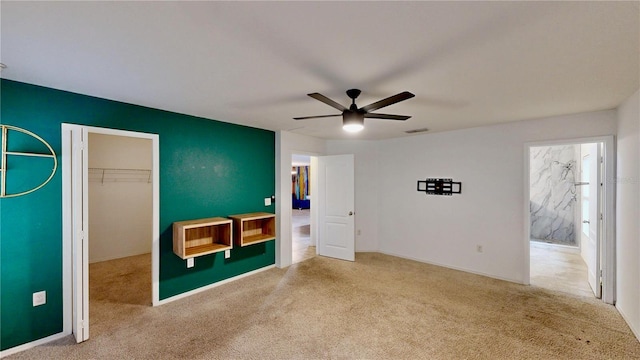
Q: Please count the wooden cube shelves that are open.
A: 2